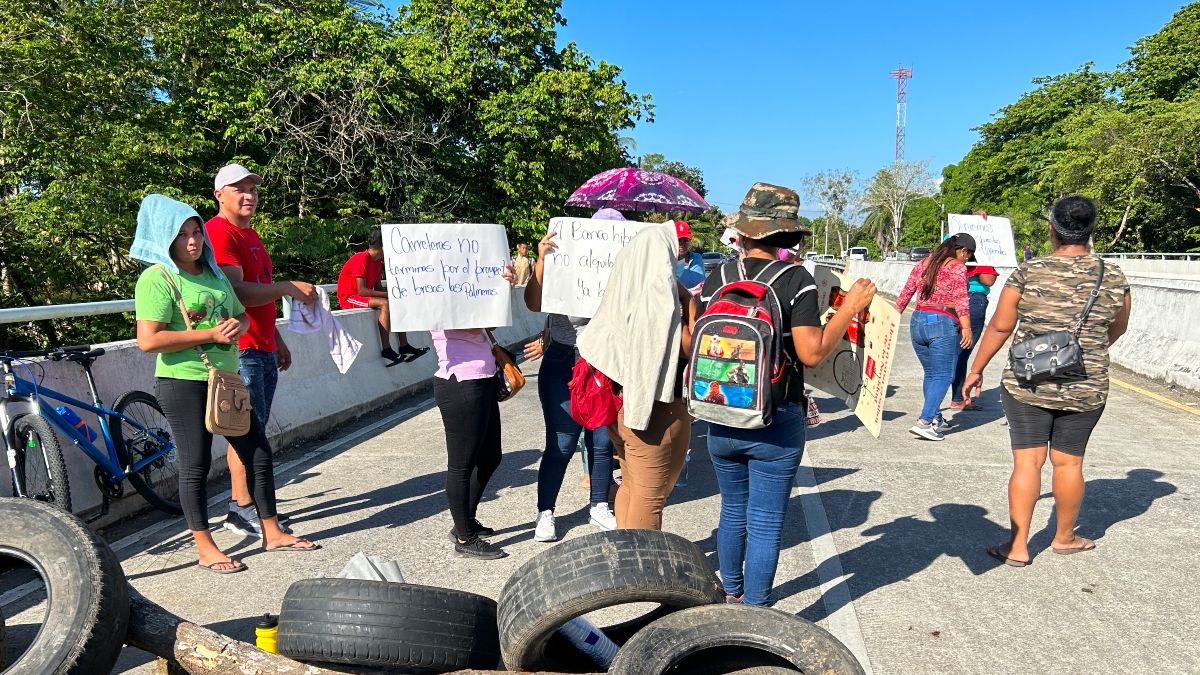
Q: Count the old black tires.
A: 4